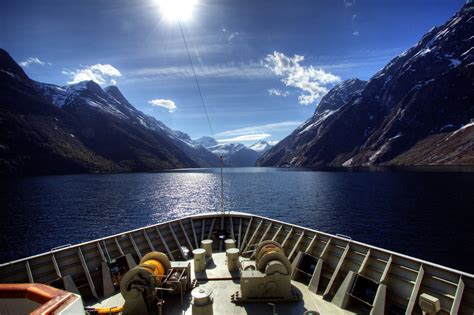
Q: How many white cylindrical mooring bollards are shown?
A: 4